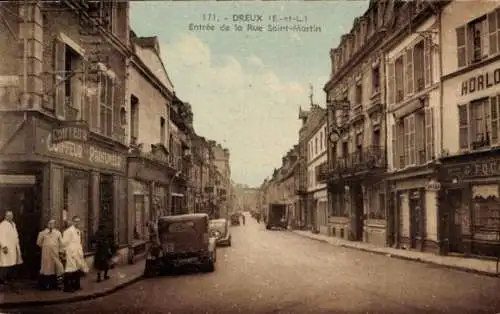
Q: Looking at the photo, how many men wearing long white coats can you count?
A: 3